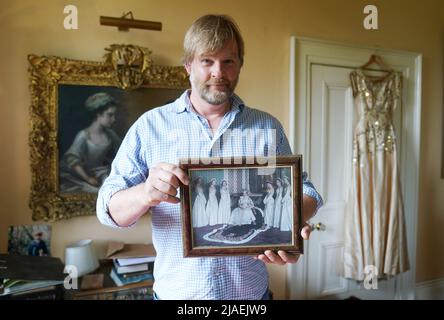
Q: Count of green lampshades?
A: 0